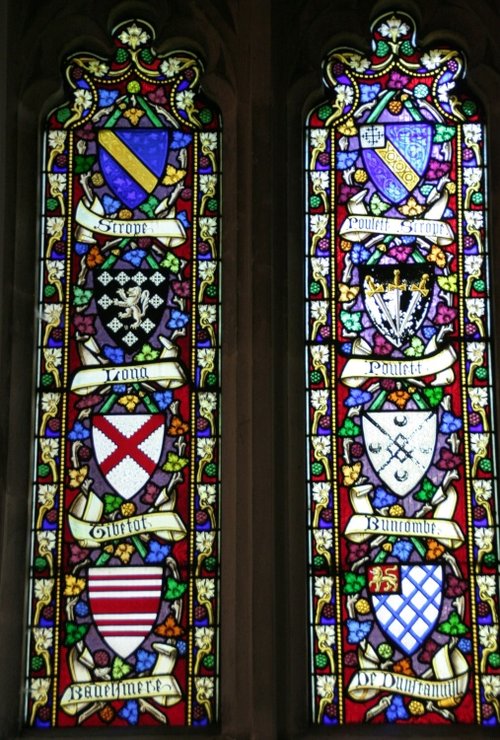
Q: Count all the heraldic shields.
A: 8